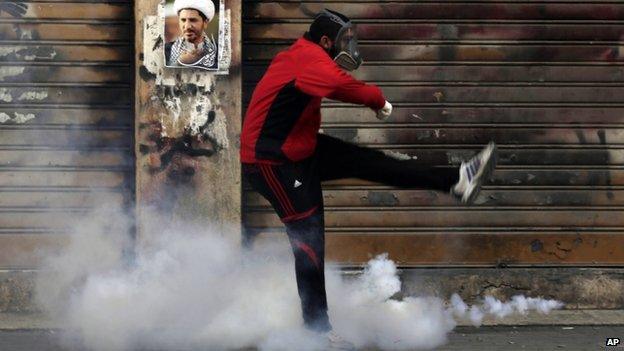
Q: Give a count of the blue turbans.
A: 0